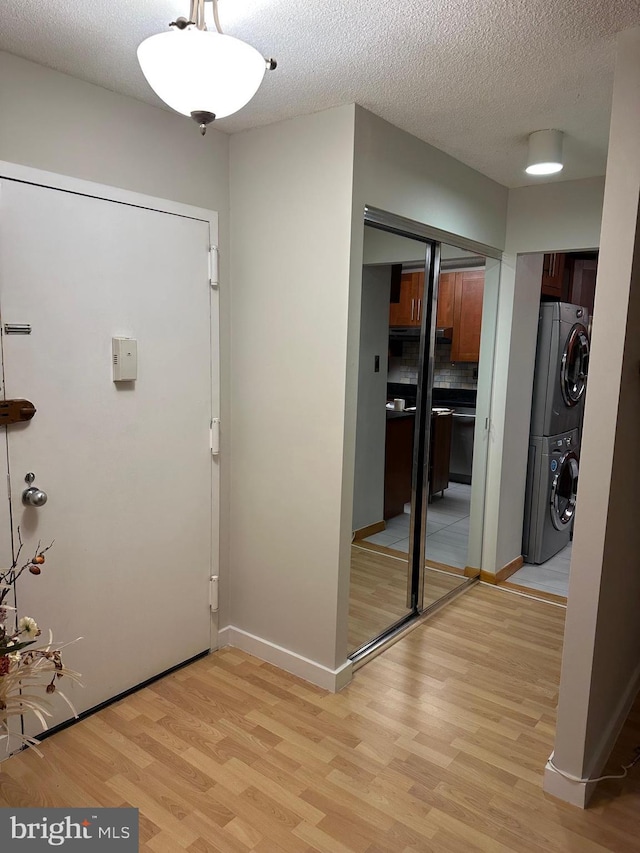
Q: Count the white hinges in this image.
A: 3